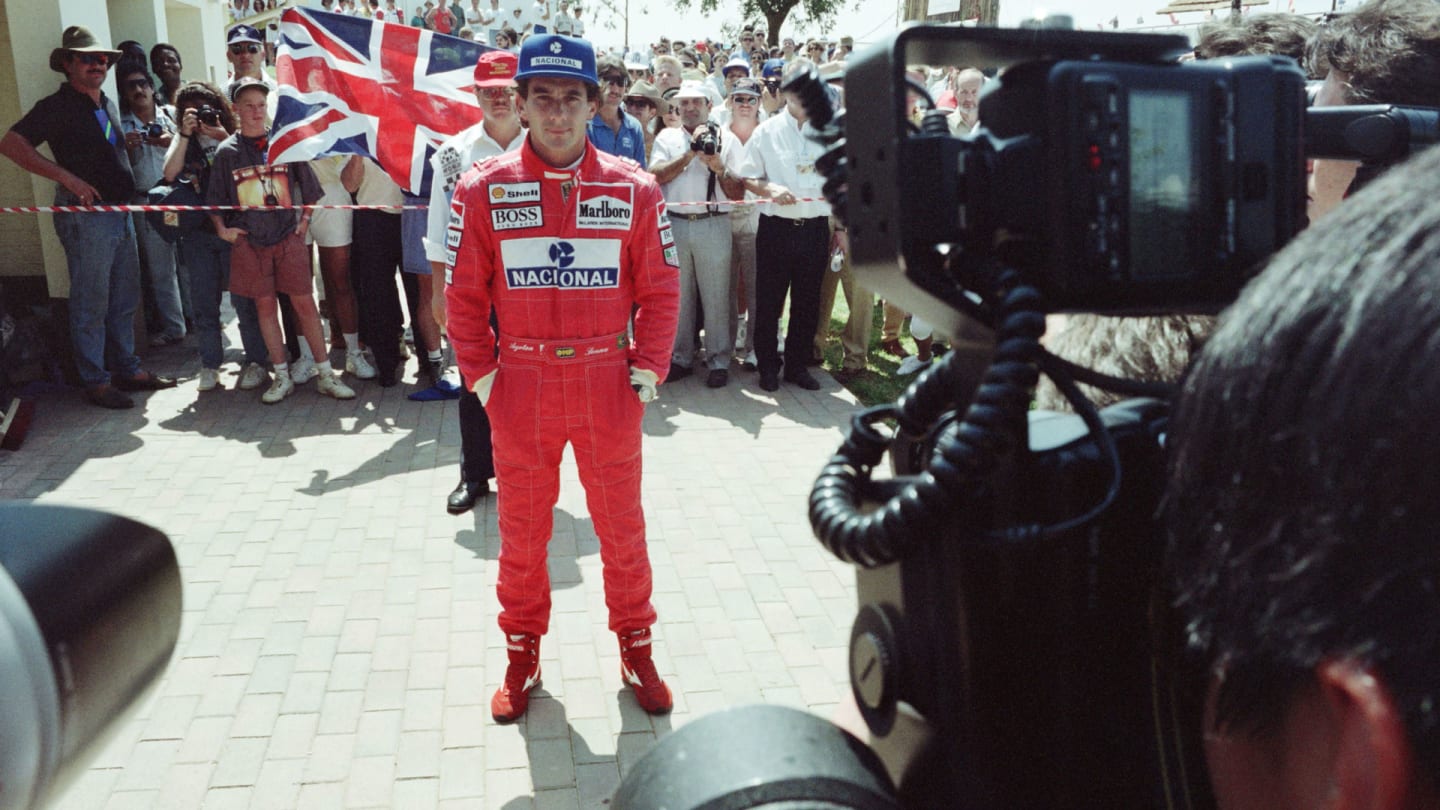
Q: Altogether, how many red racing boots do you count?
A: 2